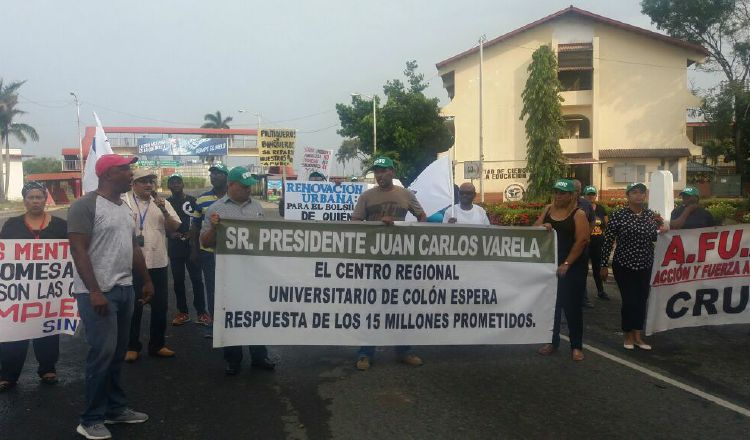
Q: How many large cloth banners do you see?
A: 3